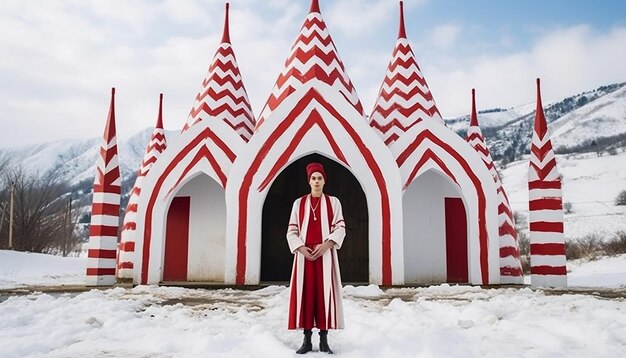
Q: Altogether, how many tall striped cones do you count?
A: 7